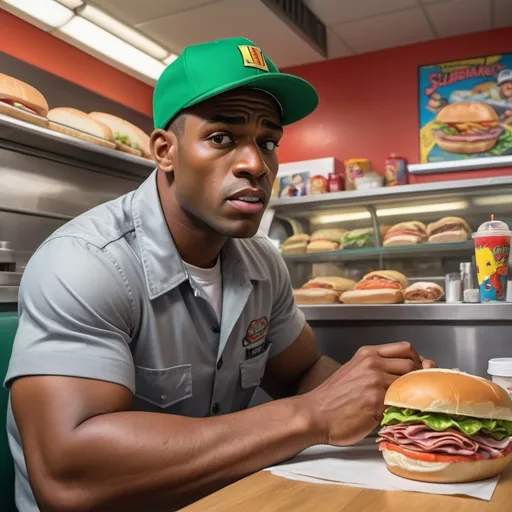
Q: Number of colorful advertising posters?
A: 1